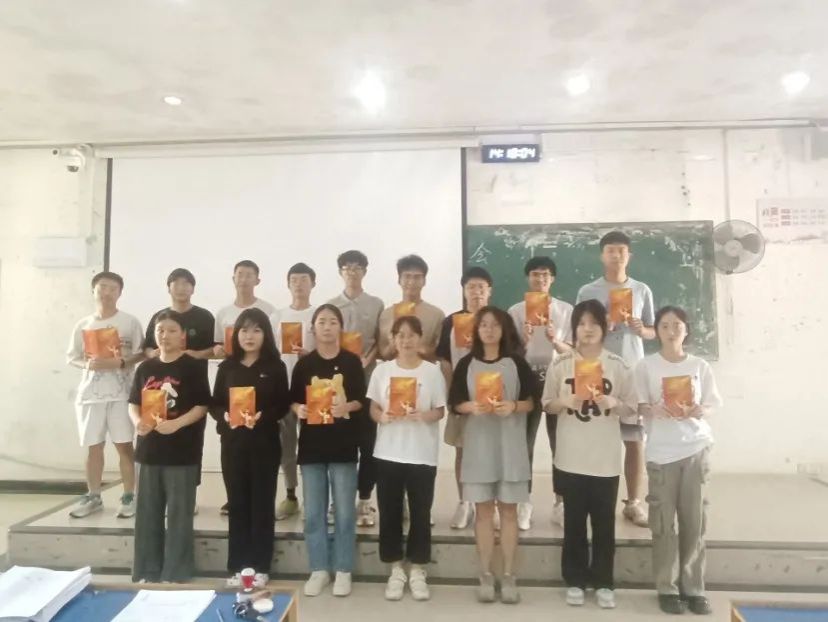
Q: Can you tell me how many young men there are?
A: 9